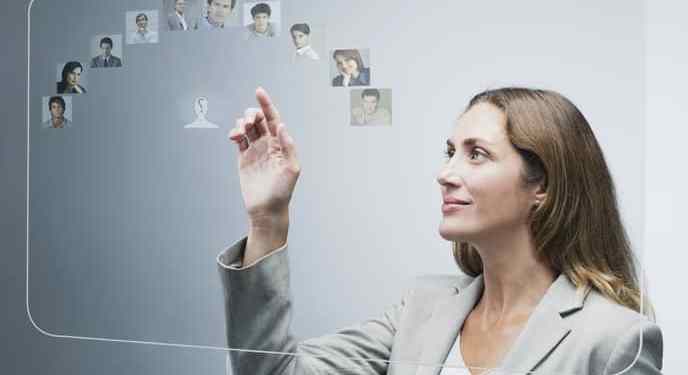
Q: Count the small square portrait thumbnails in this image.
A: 10